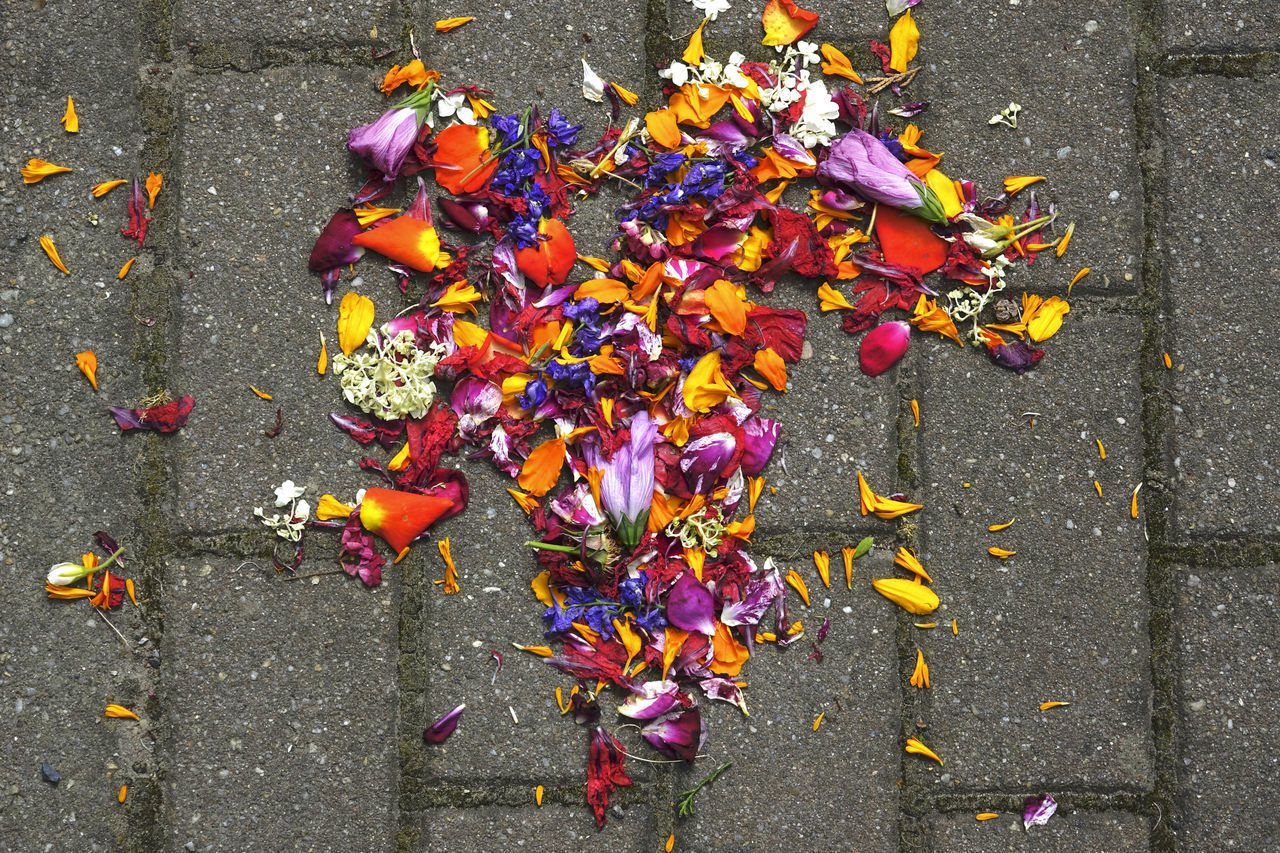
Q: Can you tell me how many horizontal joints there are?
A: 9